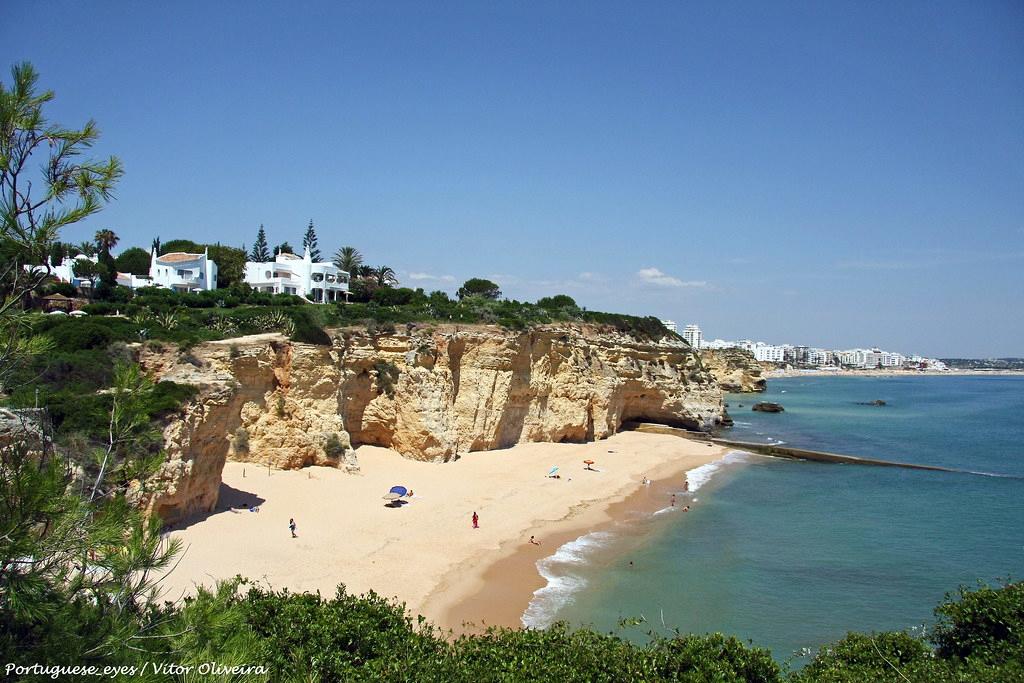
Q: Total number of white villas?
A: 3